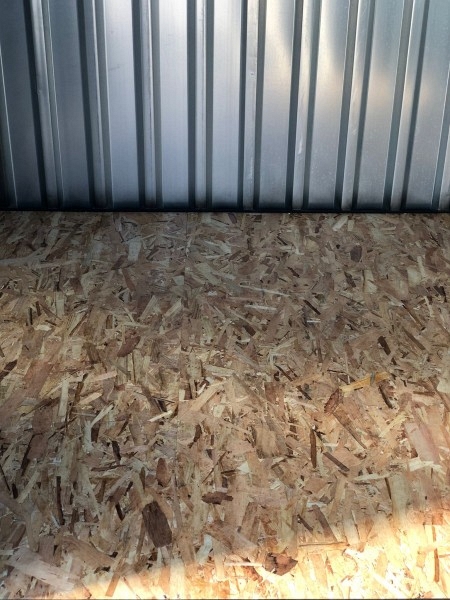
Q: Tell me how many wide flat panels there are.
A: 9